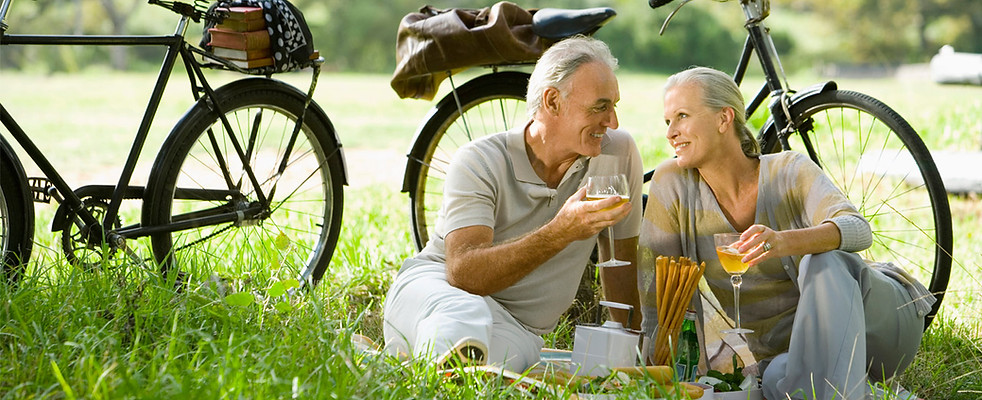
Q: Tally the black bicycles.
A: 2